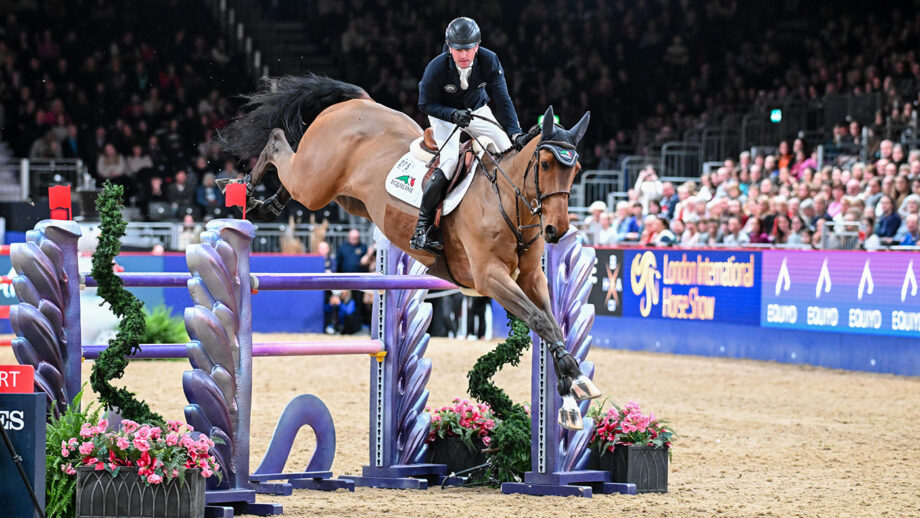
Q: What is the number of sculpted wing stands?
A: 4